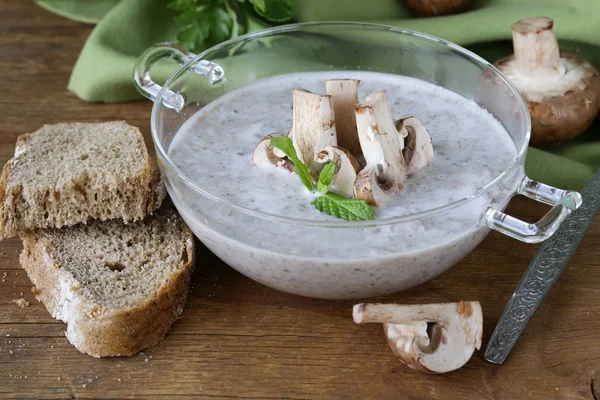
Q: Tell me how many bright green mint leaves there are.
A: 3